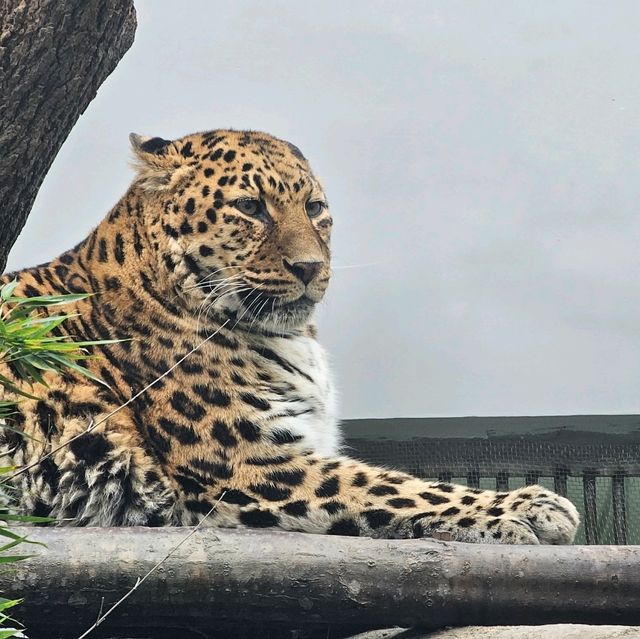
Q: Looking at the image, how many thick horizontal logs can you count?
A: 1